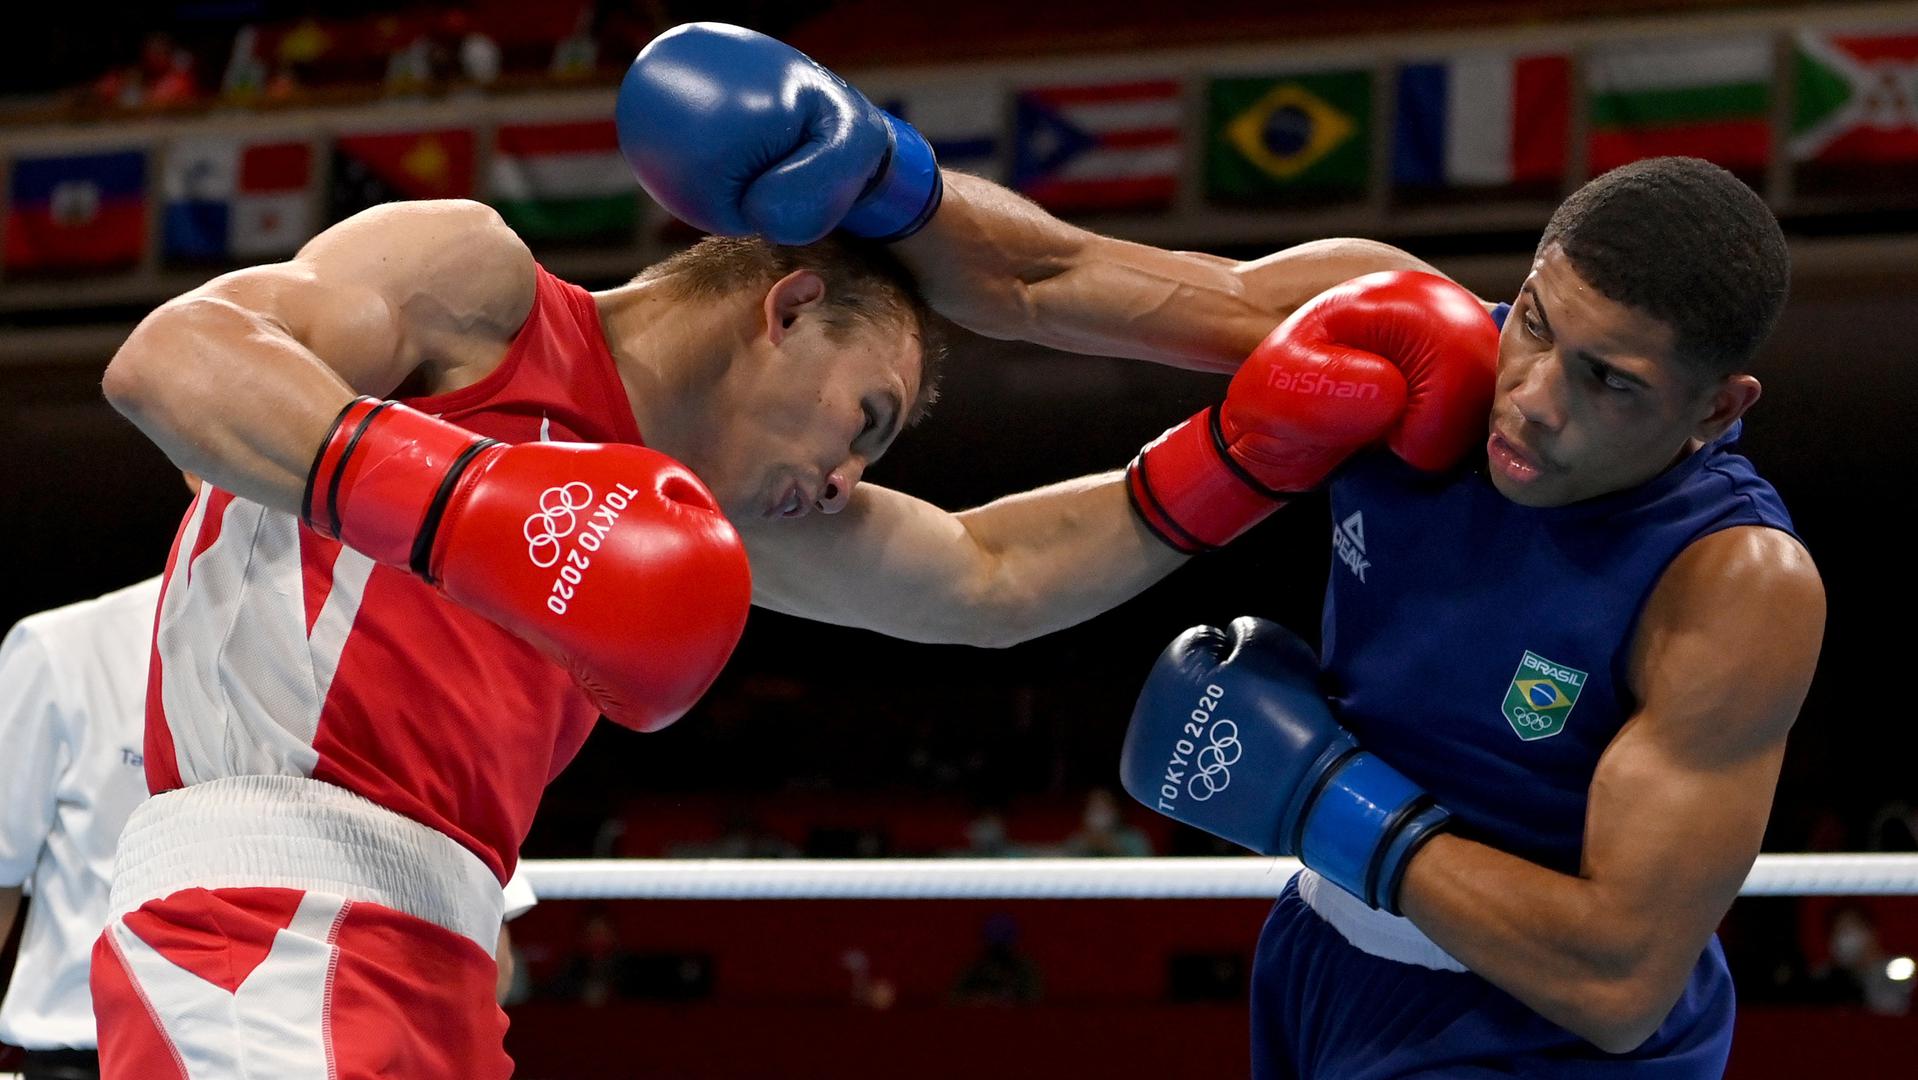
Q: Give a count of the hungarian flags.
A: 1